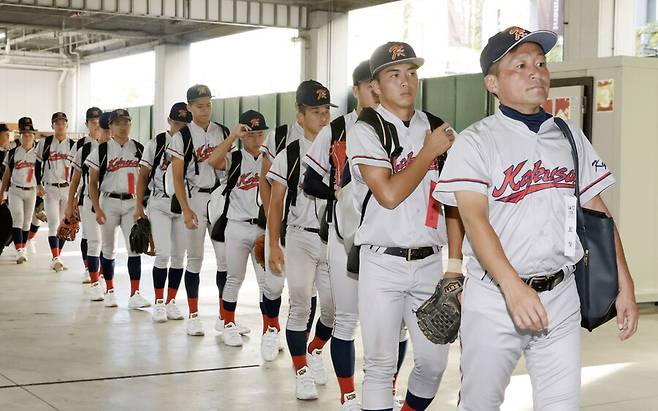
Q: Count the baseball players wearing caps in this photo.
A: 13